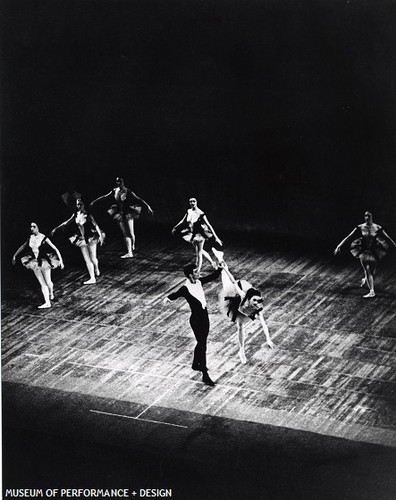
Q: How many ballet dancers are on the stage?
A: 7